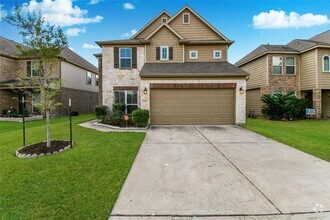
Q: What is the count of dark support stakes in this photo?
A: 2